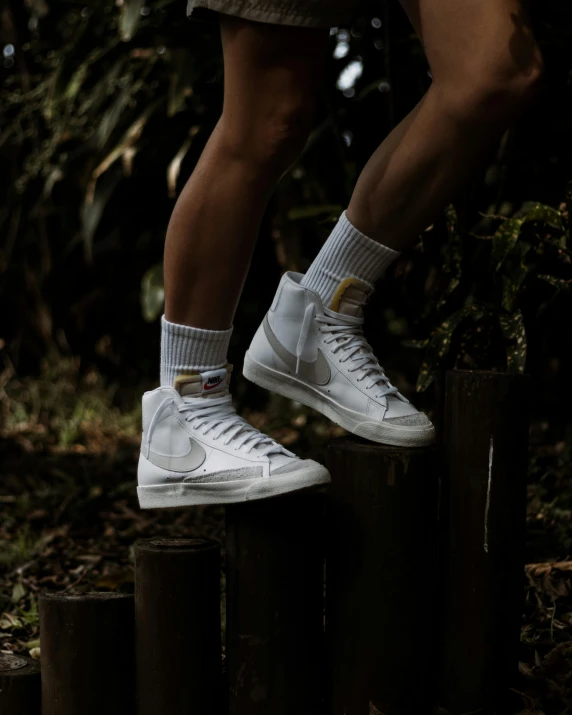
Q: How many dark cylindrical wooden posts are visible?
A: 6